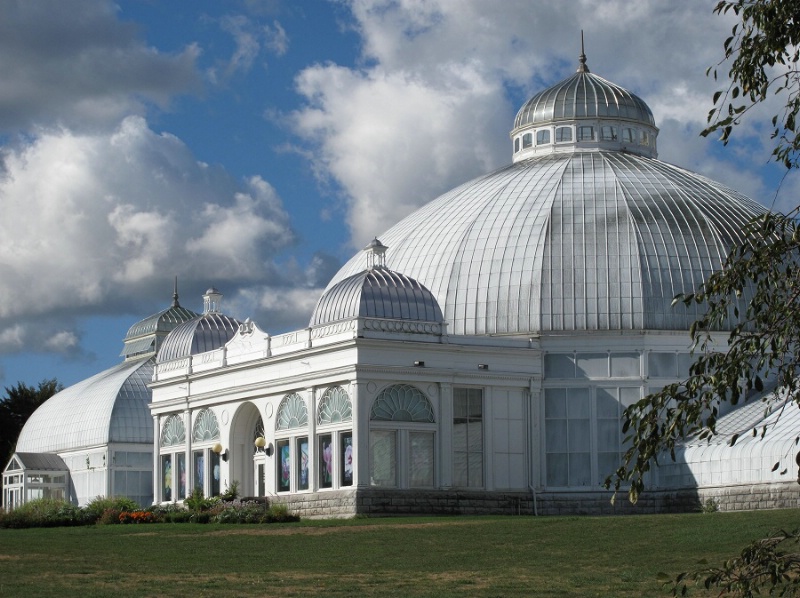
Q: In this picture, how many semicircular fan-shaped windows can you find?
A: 5